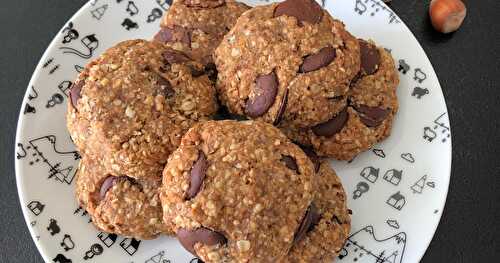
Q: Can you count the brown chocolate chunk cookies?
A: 7